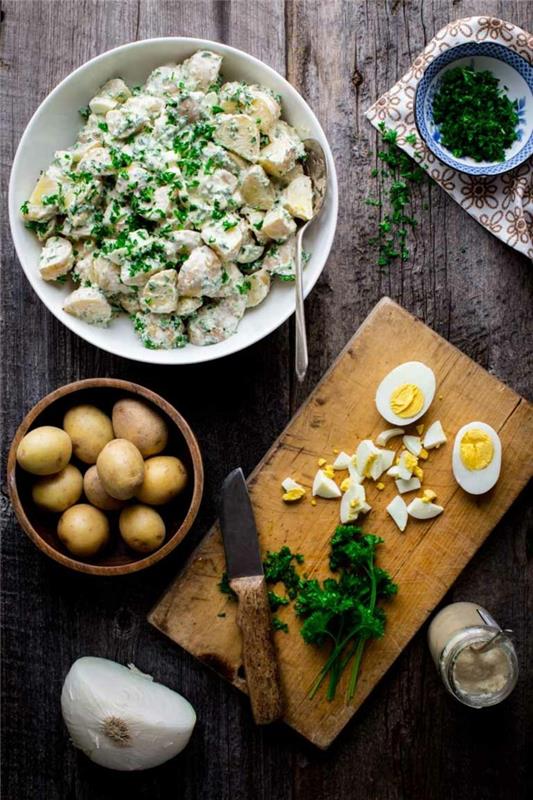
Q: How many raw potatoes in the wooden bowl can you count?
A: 9